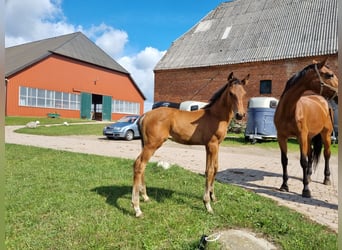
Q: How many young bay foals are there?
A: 1